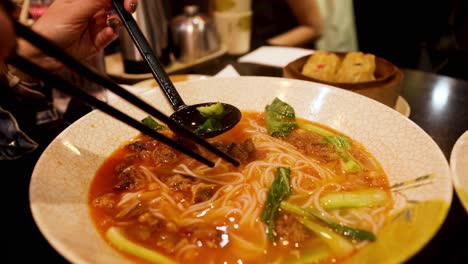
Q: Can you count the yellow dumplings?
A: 2